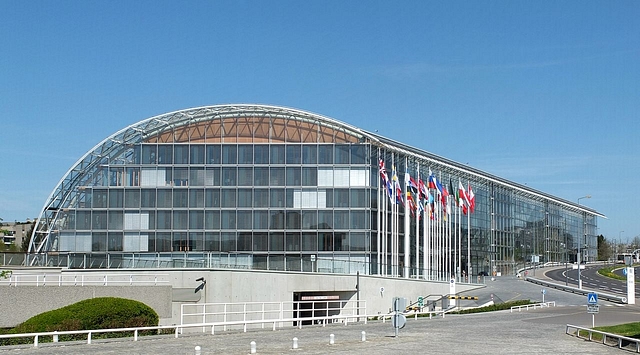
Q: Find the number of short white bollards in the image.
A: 5